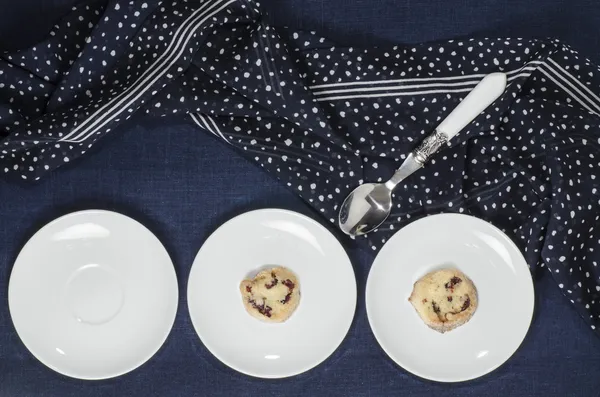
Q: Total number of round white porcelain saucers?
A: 3